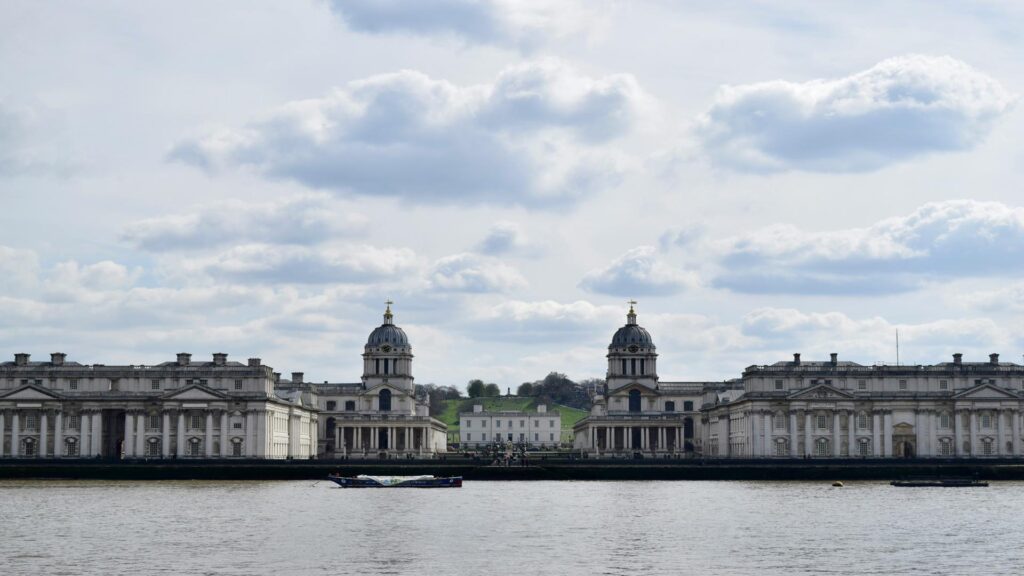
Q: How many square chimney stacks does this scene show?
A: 13